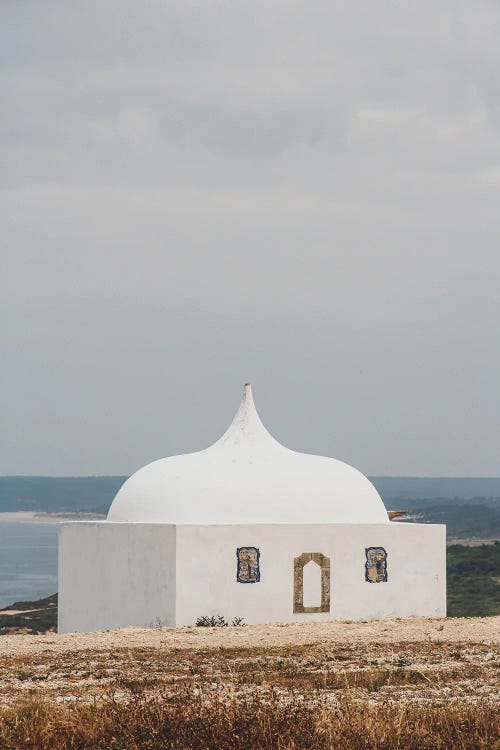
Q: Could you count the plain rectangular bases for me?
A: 1